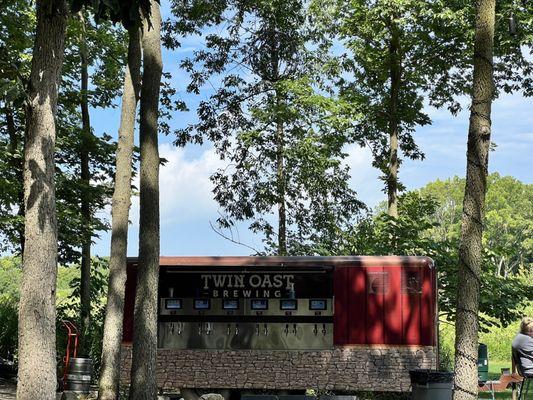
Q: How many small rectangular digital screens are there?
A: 6